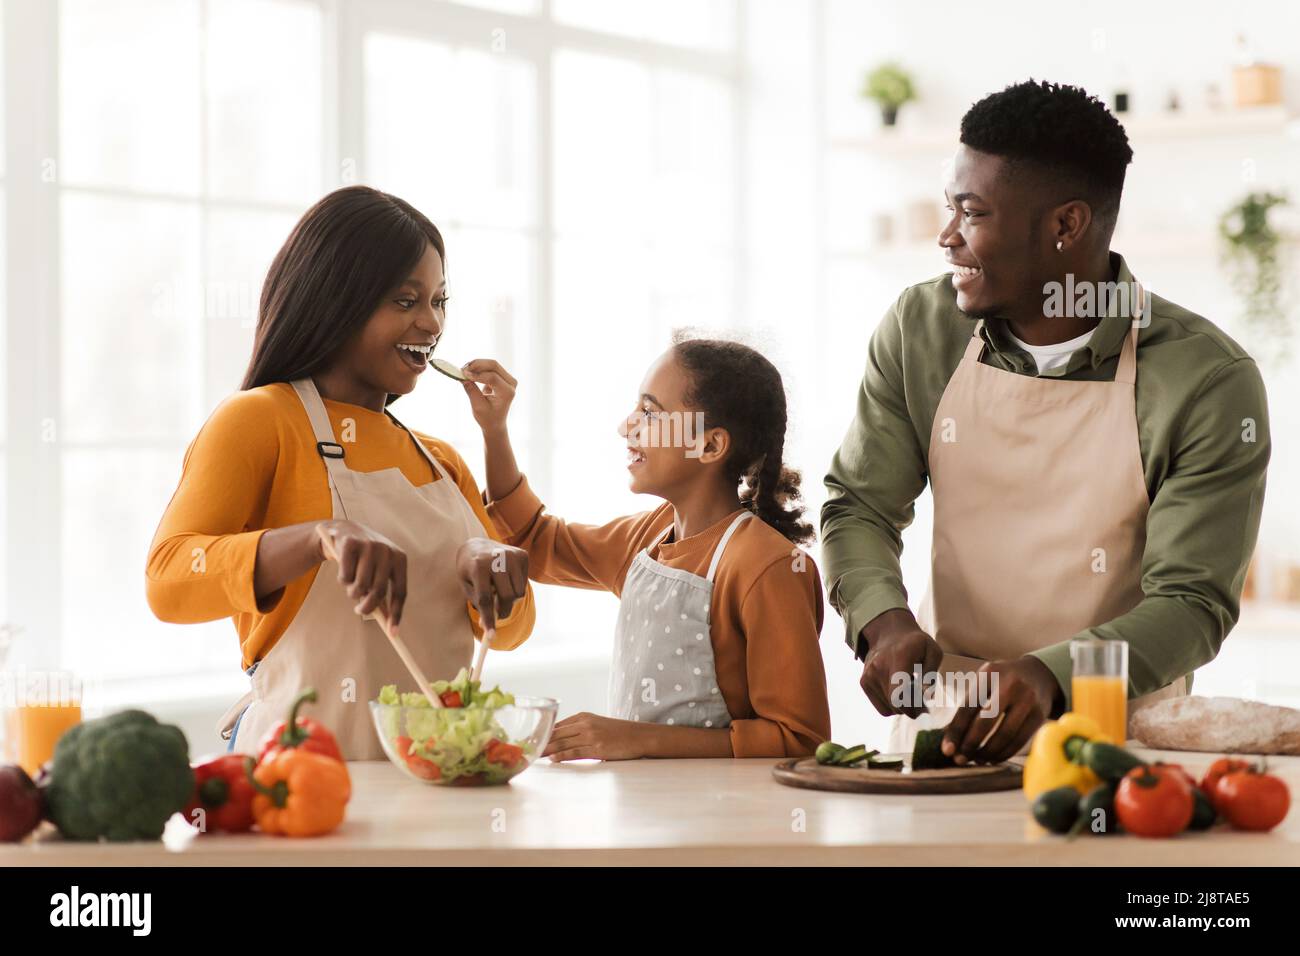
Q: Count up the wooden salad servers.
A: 2